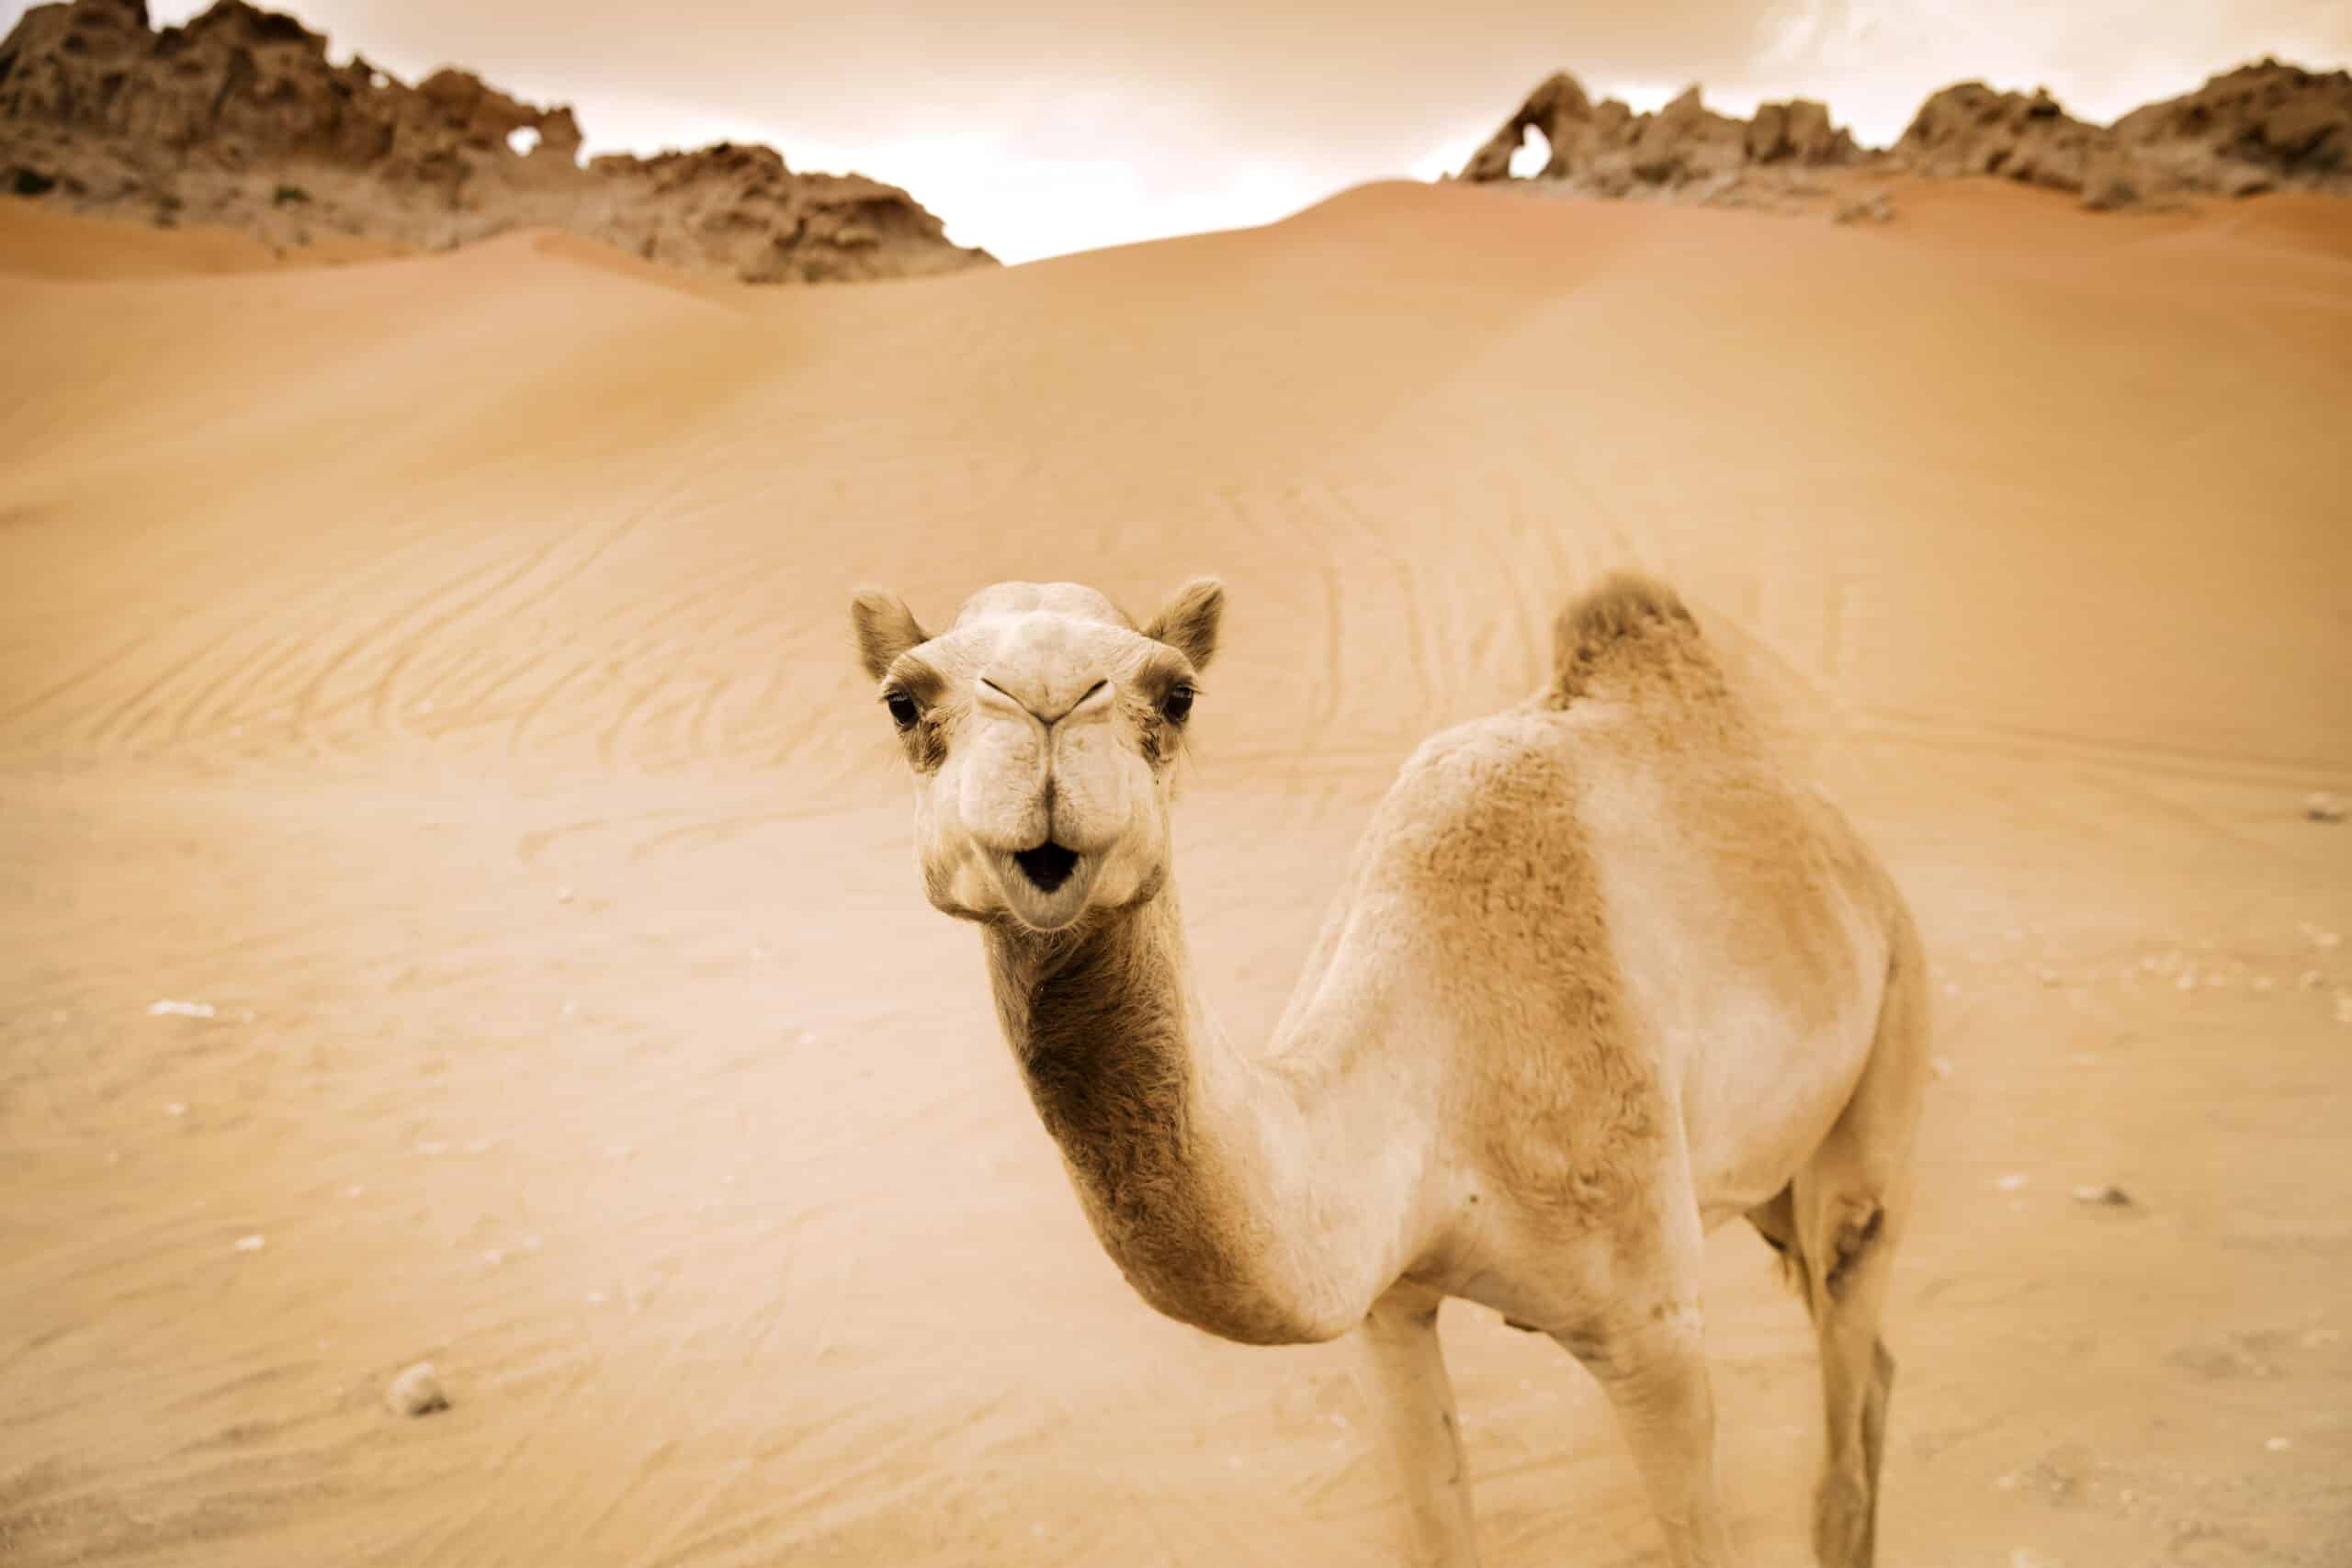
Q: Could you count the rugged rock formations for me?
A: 2